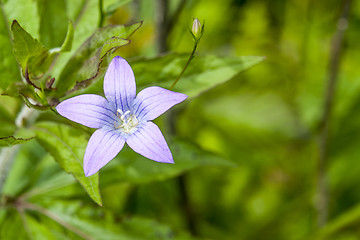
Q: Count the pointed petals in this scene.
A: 5